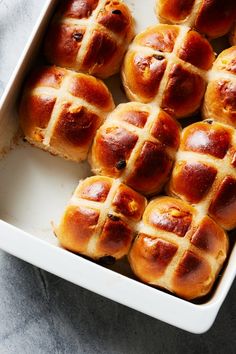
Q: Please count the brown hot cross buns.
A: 9